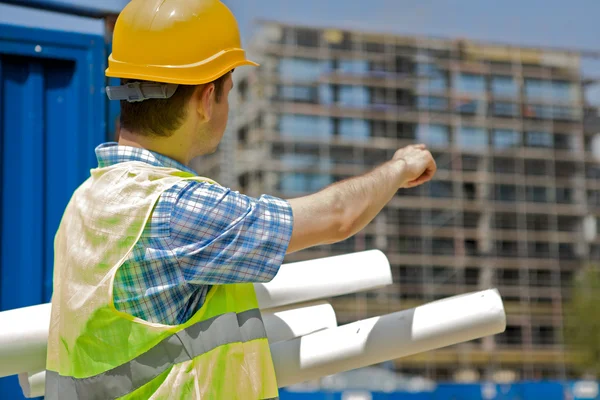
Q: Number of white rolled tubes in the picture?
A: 3